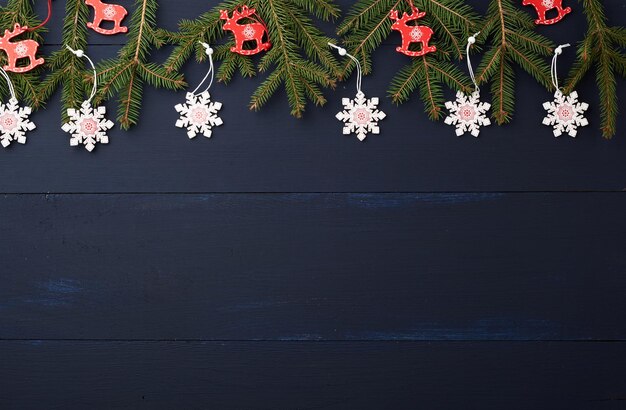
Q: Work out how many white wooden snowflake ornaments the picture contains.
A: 6